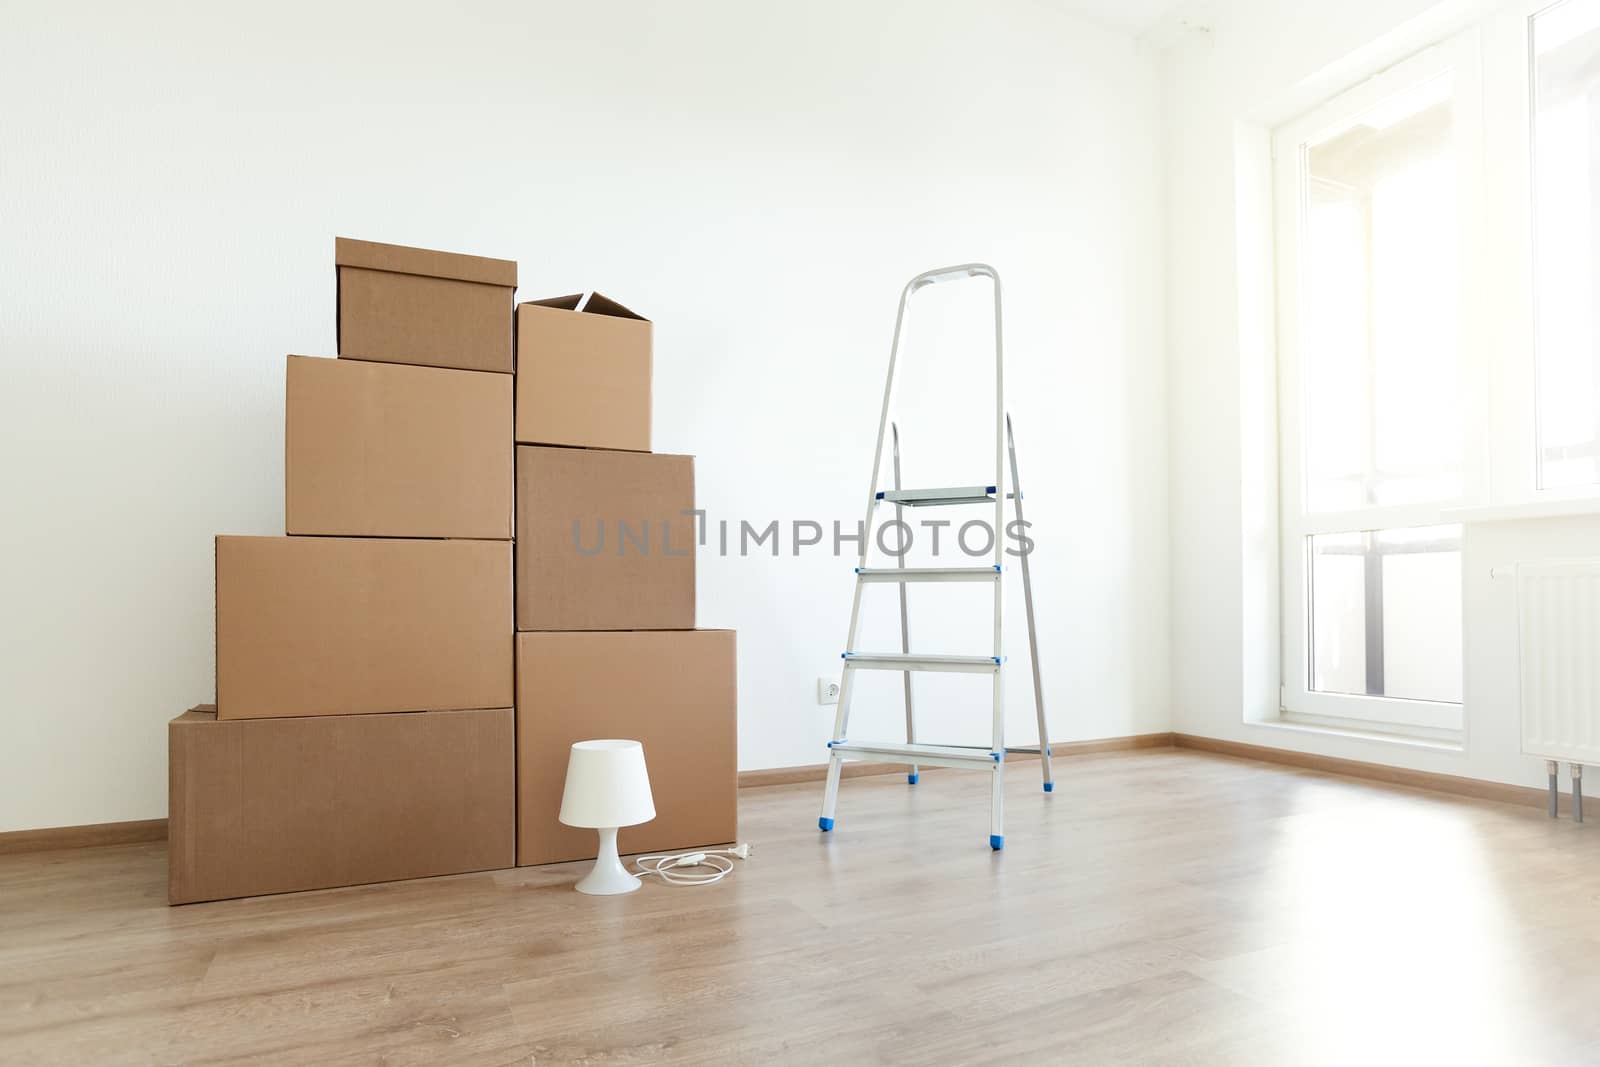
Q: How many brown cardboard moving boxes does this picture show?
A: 7